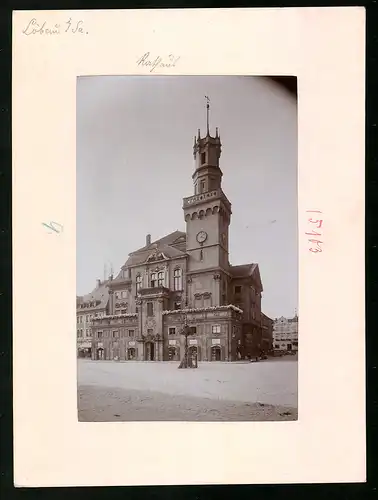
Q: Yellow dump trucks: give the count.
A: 0